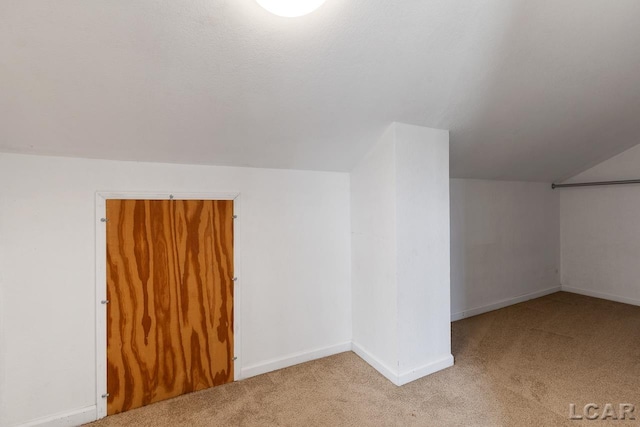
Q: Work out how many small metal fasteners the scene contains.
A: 7